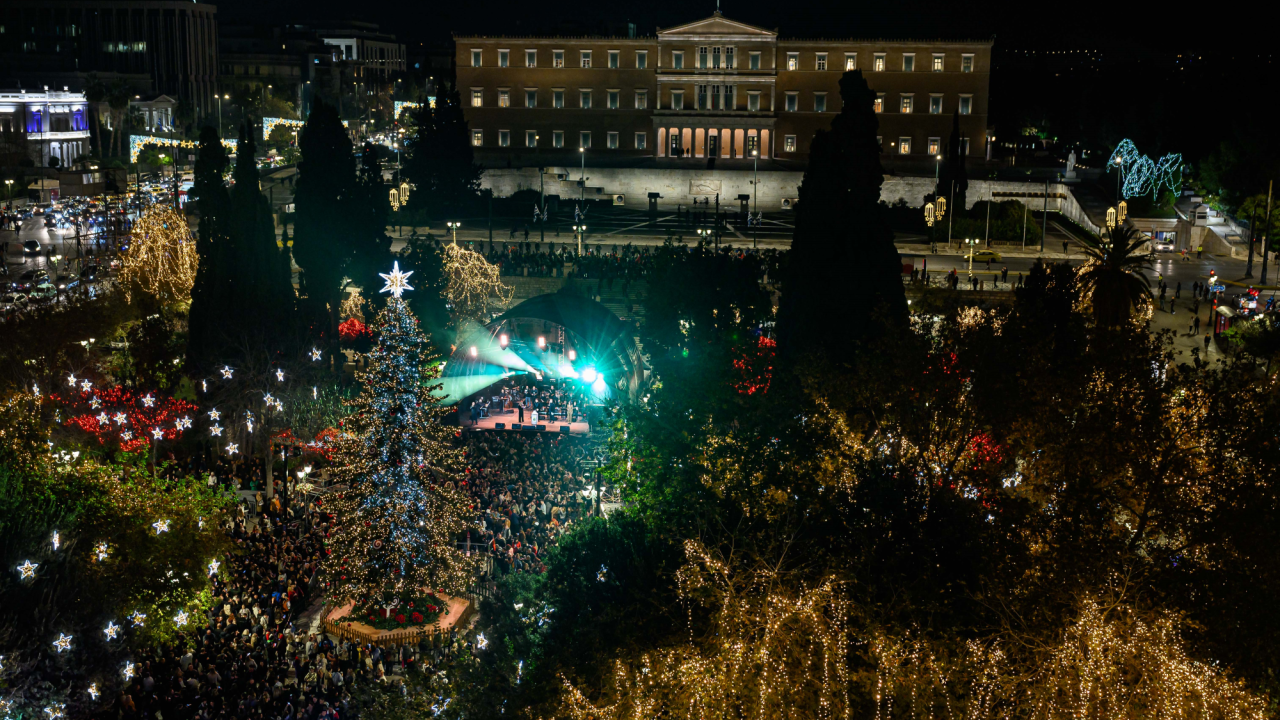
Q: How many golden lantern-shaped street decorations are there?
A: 6